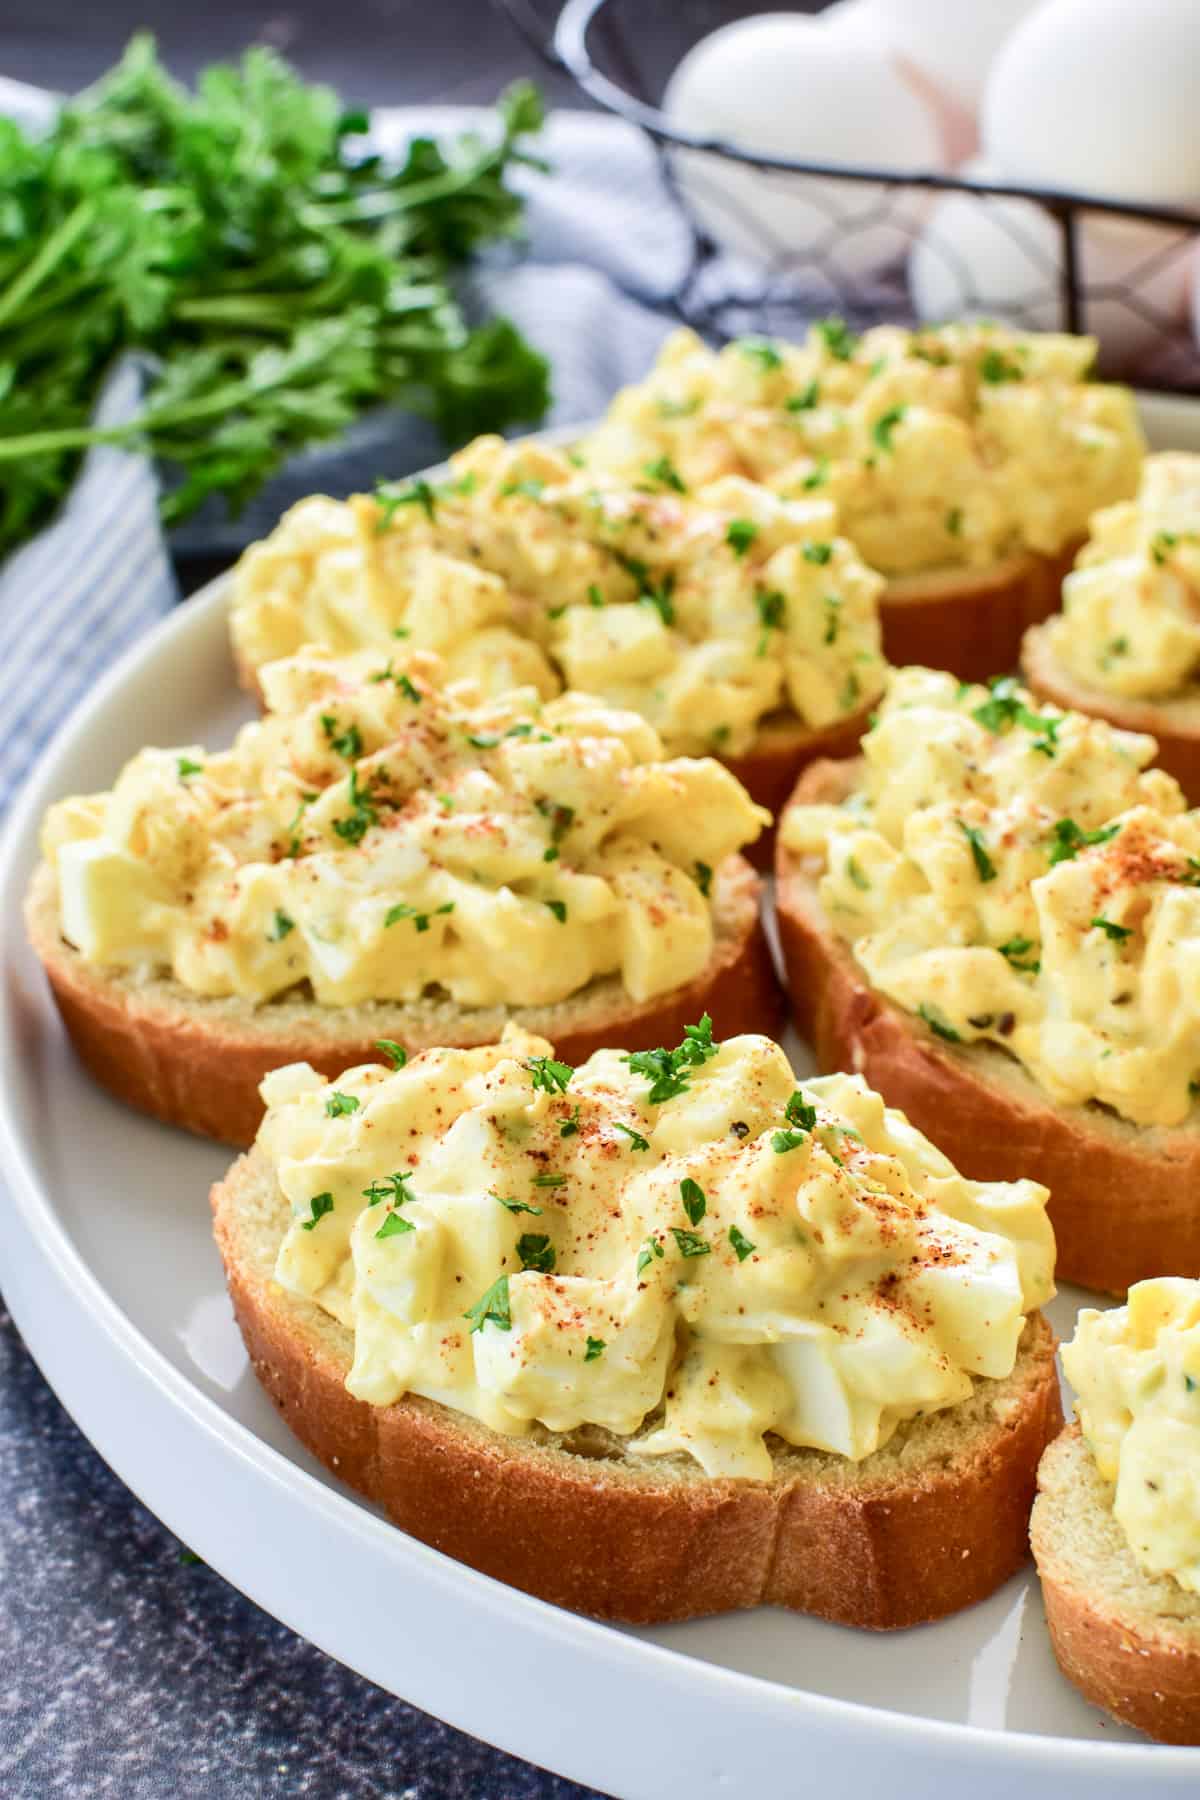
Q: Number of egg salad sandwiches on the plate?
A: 7